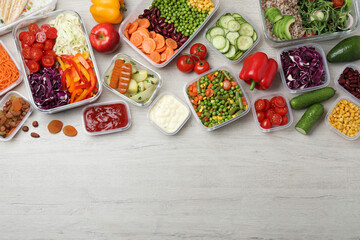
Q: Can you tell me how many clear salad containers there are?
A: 15